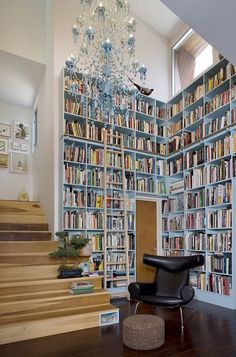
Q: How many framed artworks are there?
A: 7